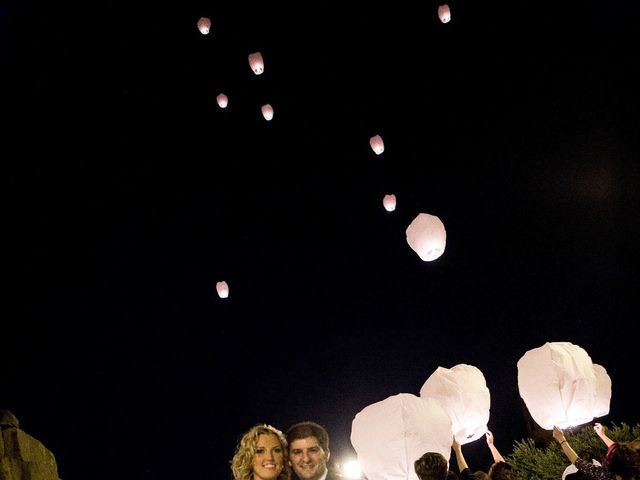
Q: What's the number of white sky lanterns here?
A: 13